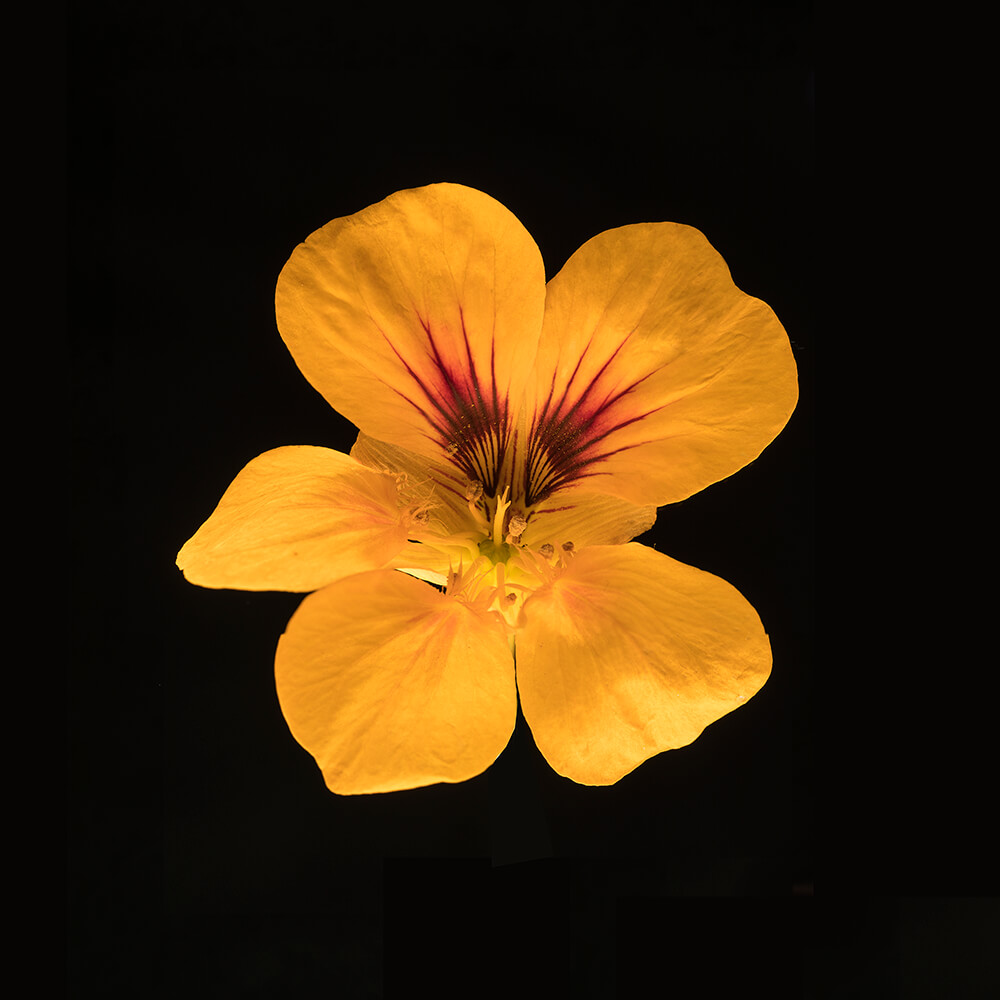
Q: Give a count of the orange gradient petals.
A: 5